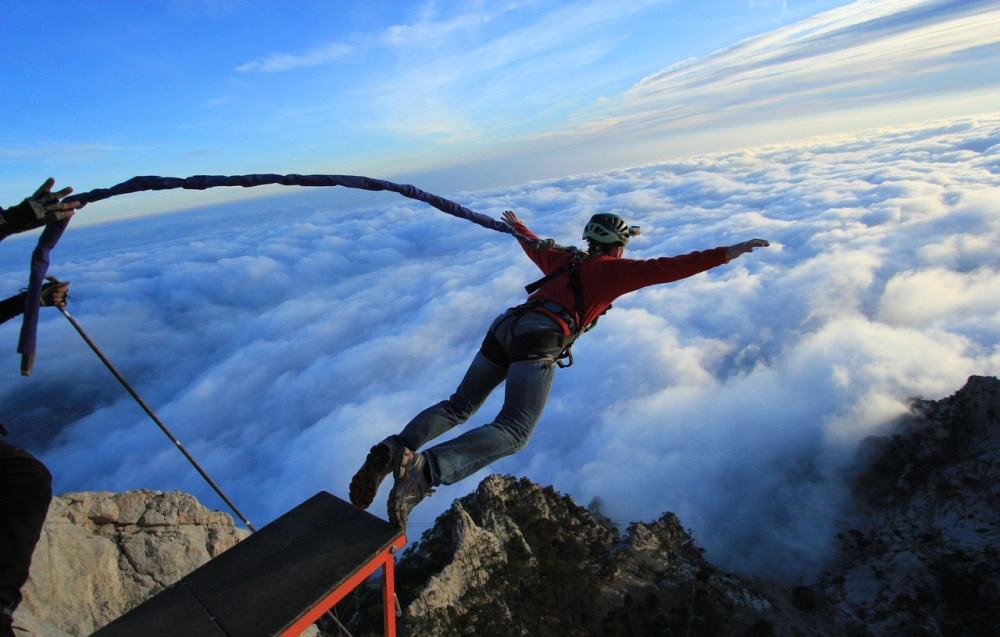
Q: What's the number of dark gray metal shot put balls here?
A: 0